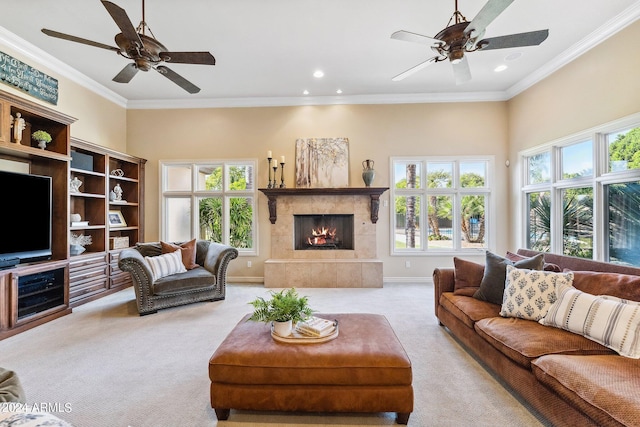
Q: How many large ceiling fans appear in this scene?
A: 2